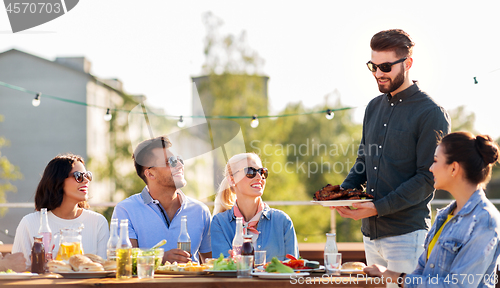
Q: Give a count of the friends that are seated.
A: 4